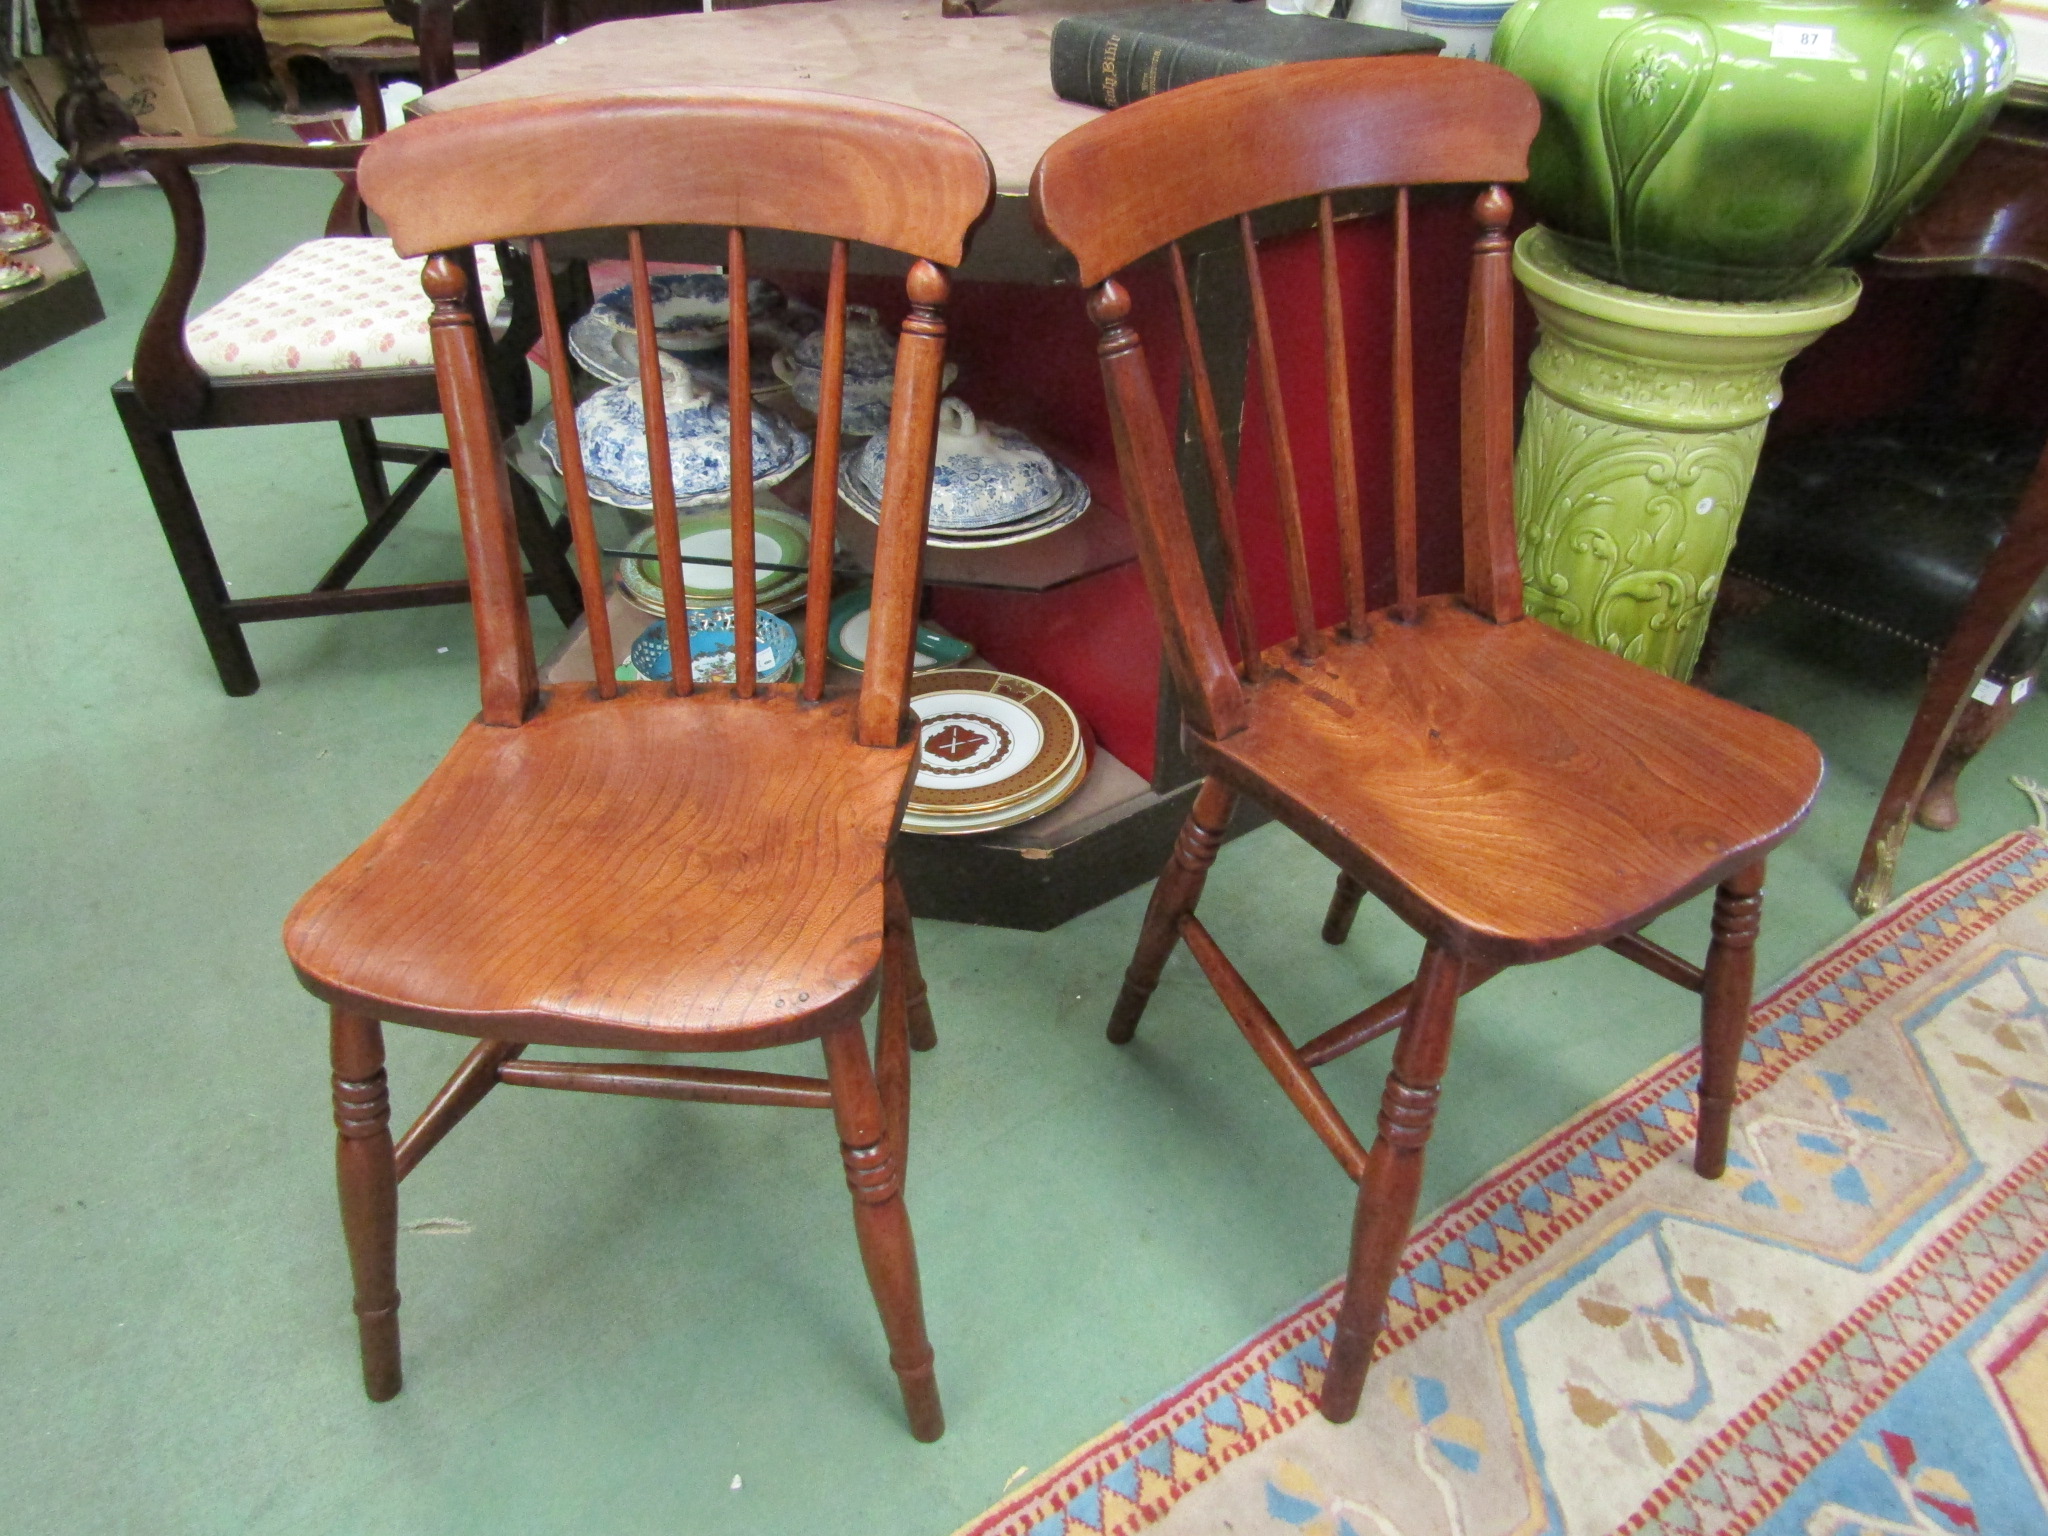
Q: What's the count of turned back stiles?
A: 4